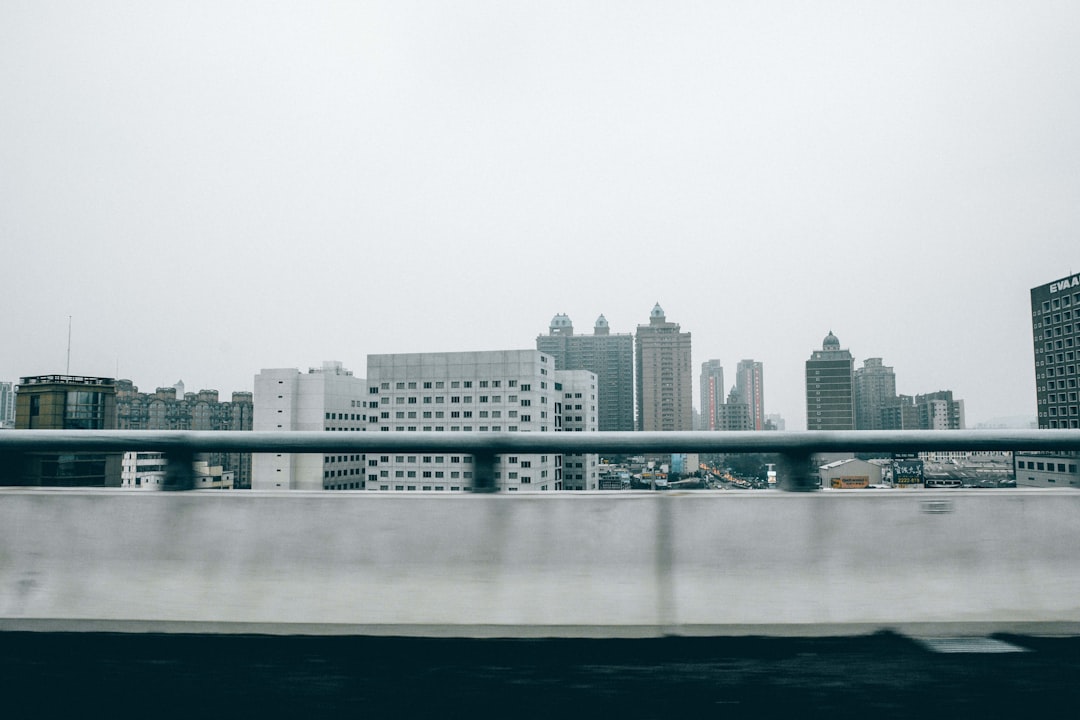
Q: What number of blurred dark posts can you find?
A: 3